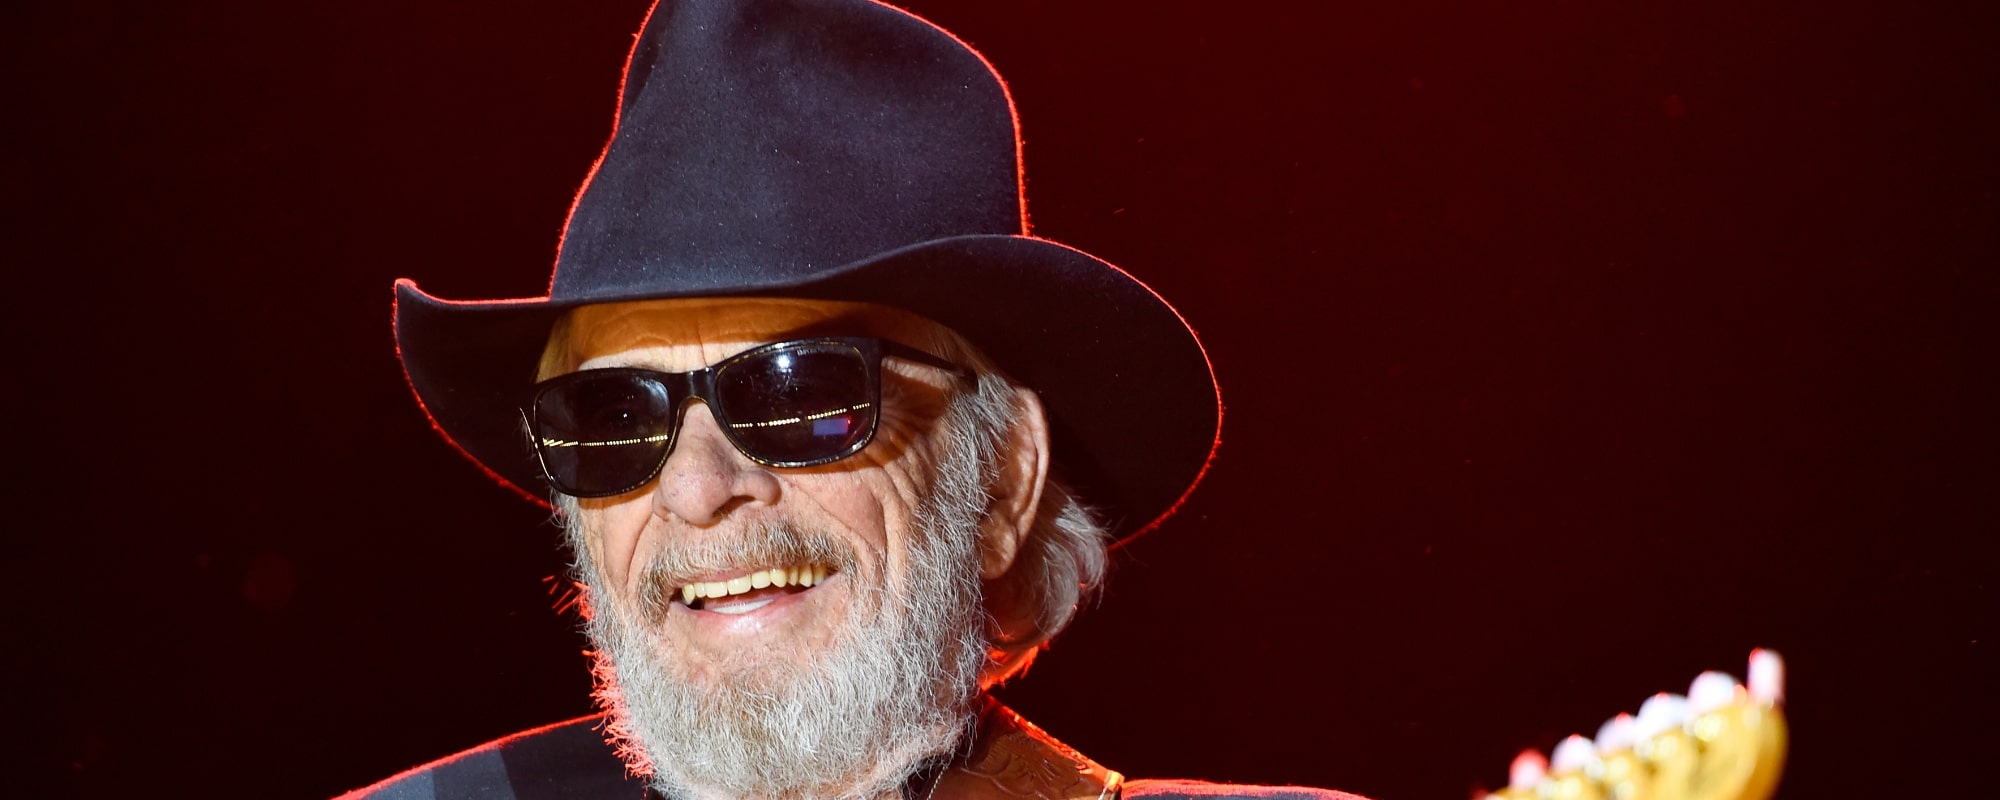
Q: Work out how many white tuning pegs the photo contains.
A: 6